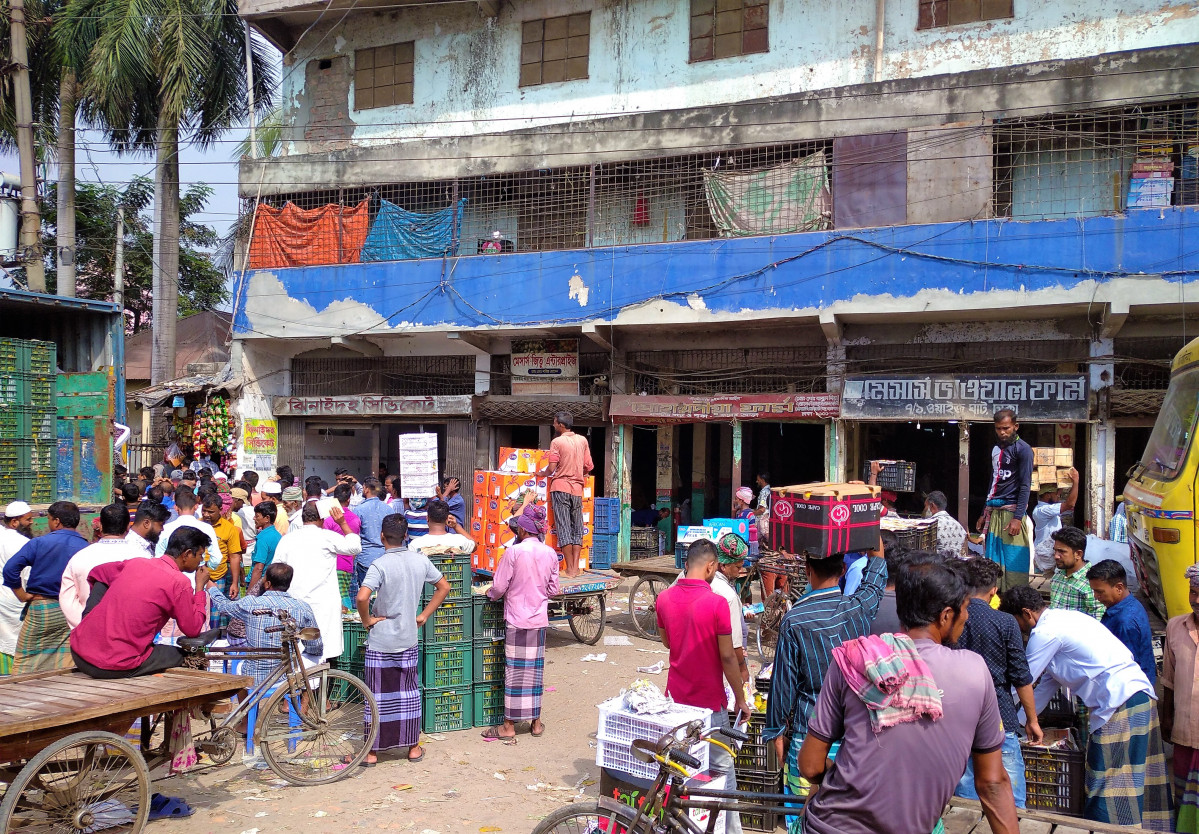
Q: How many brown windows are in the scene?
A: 4